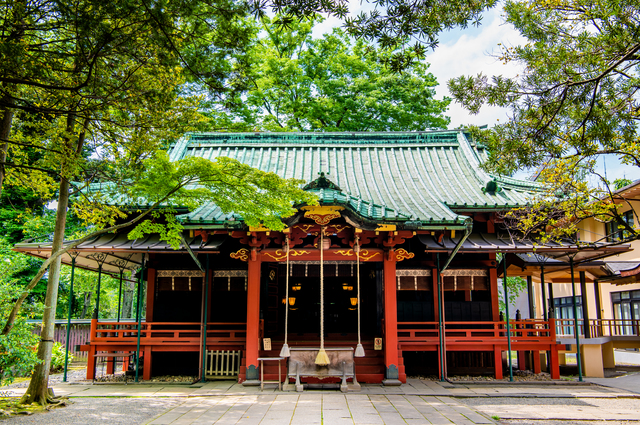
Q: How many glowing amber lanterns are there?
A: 4